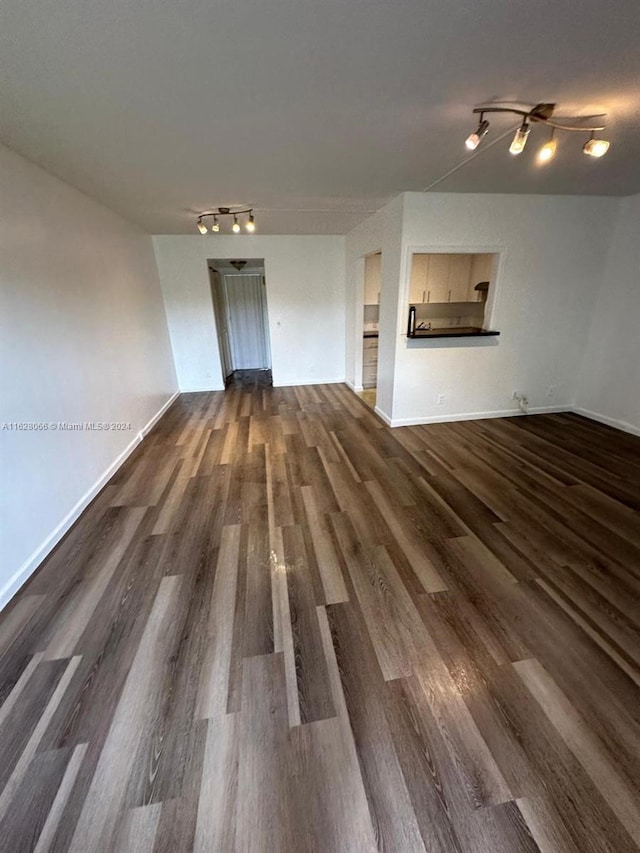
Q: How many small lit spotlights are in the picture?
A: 8